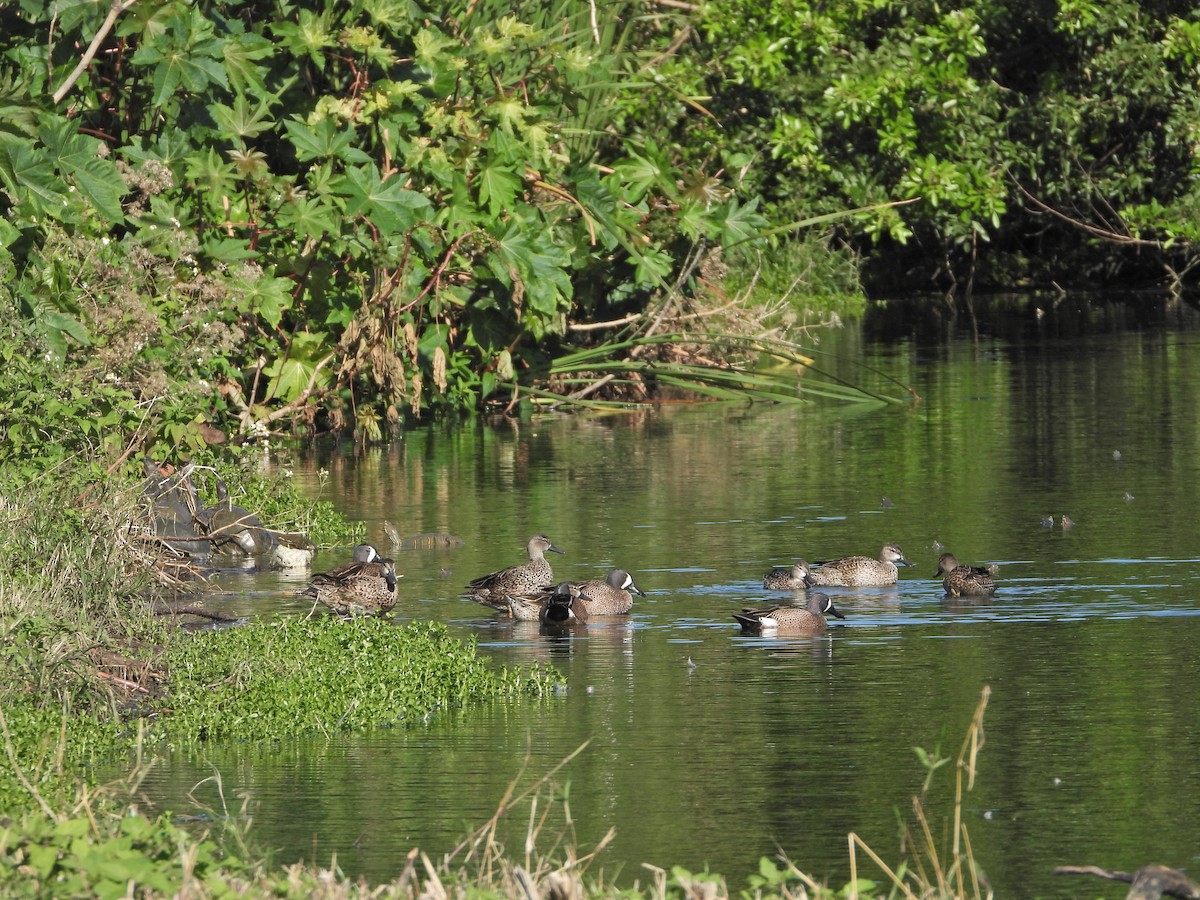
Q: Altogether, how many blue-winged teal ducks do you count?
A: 10